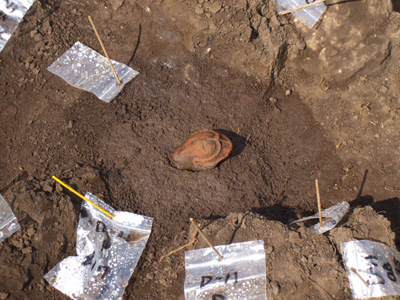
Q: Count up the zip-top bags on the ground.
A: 8